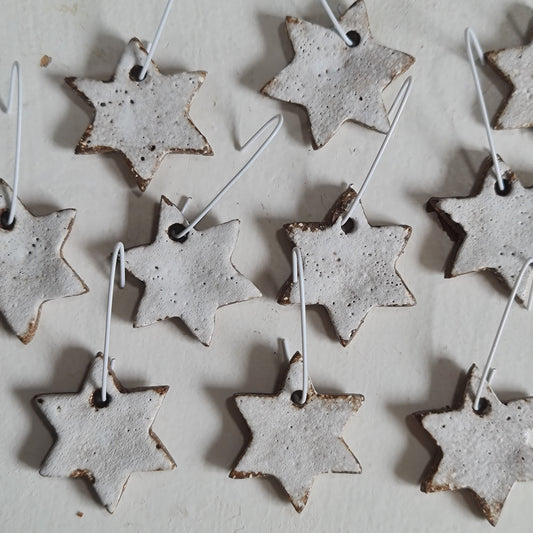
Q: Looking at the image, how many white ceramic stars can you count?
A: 10